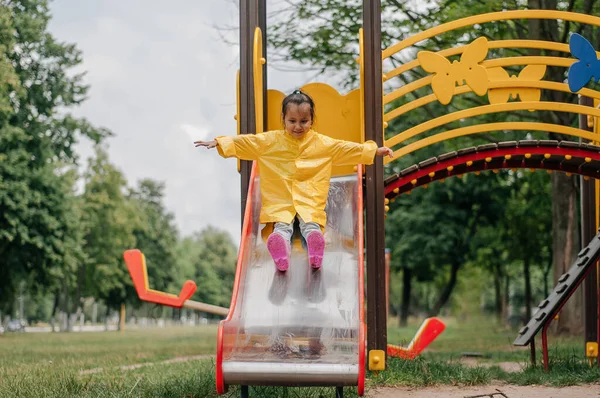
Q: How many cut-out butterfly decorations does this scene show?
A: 3